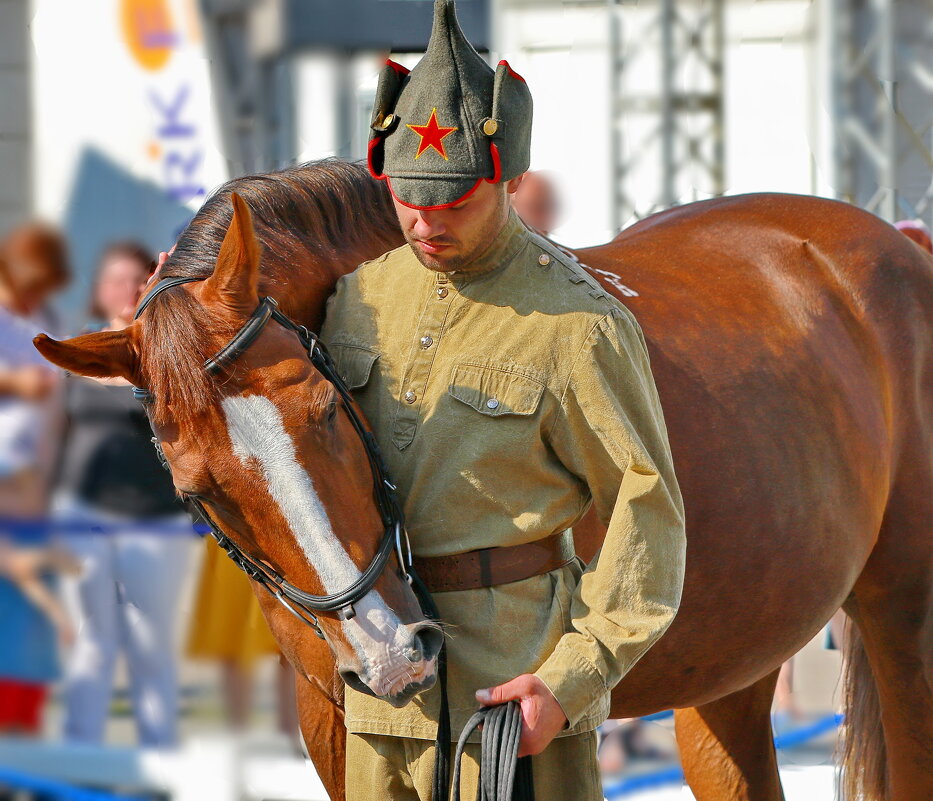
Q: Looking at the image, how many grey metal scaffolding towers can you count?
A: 2